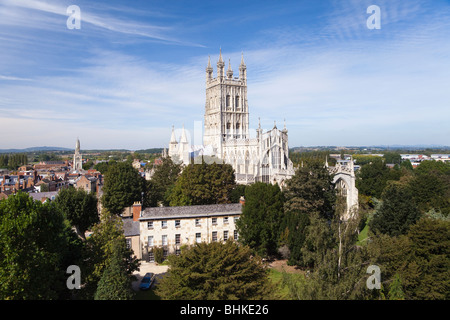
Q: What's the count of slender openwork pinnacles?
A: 4